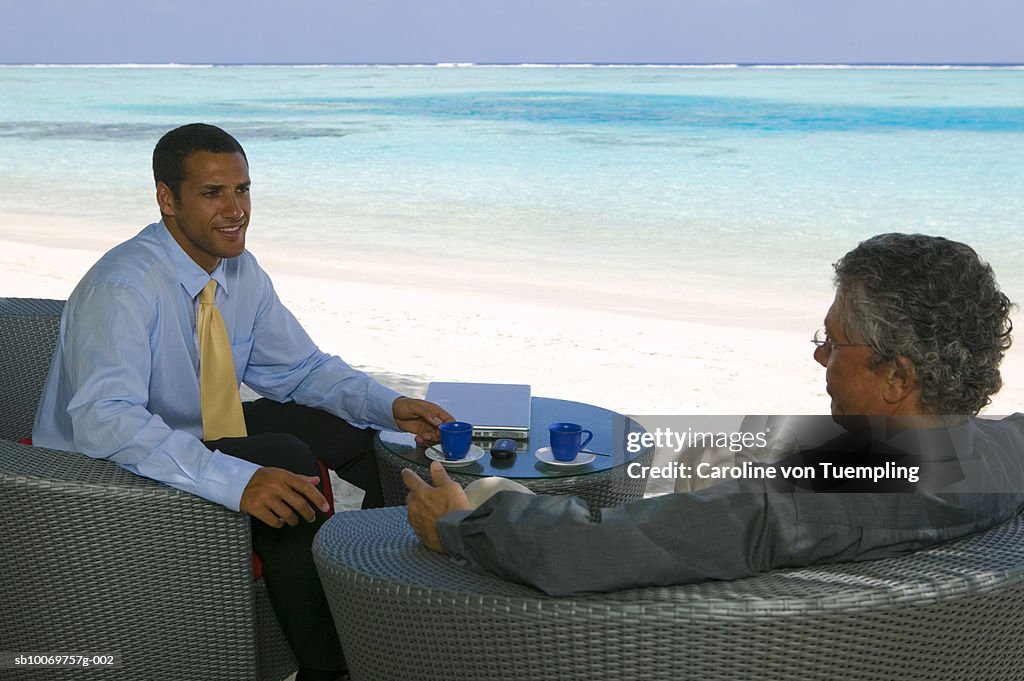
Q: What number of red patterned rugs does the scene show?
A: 0